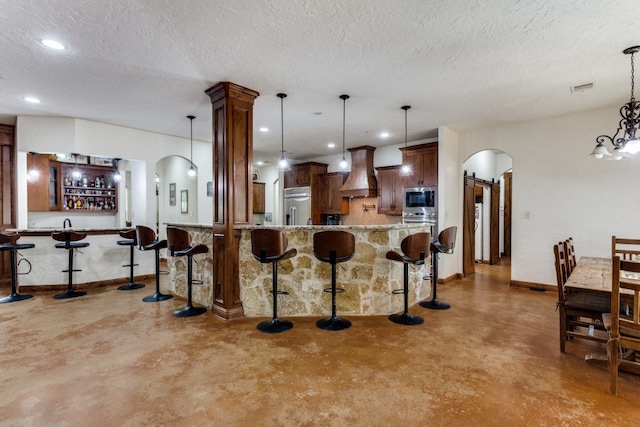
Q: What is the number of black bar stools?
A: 9